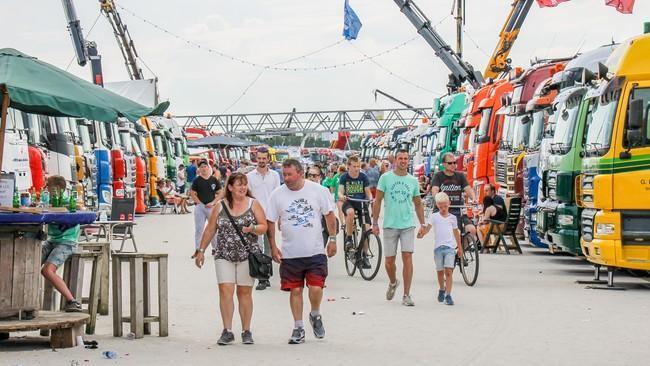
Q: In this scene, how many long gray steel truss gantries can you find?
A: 1